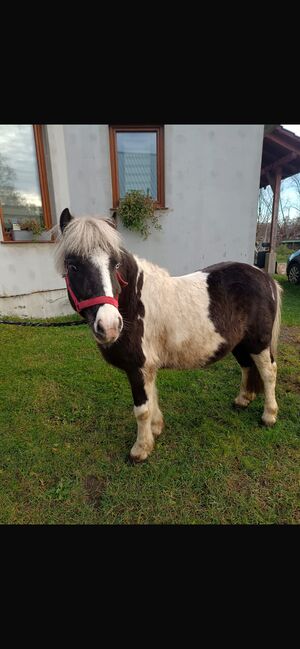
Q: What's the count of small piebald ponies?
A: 1